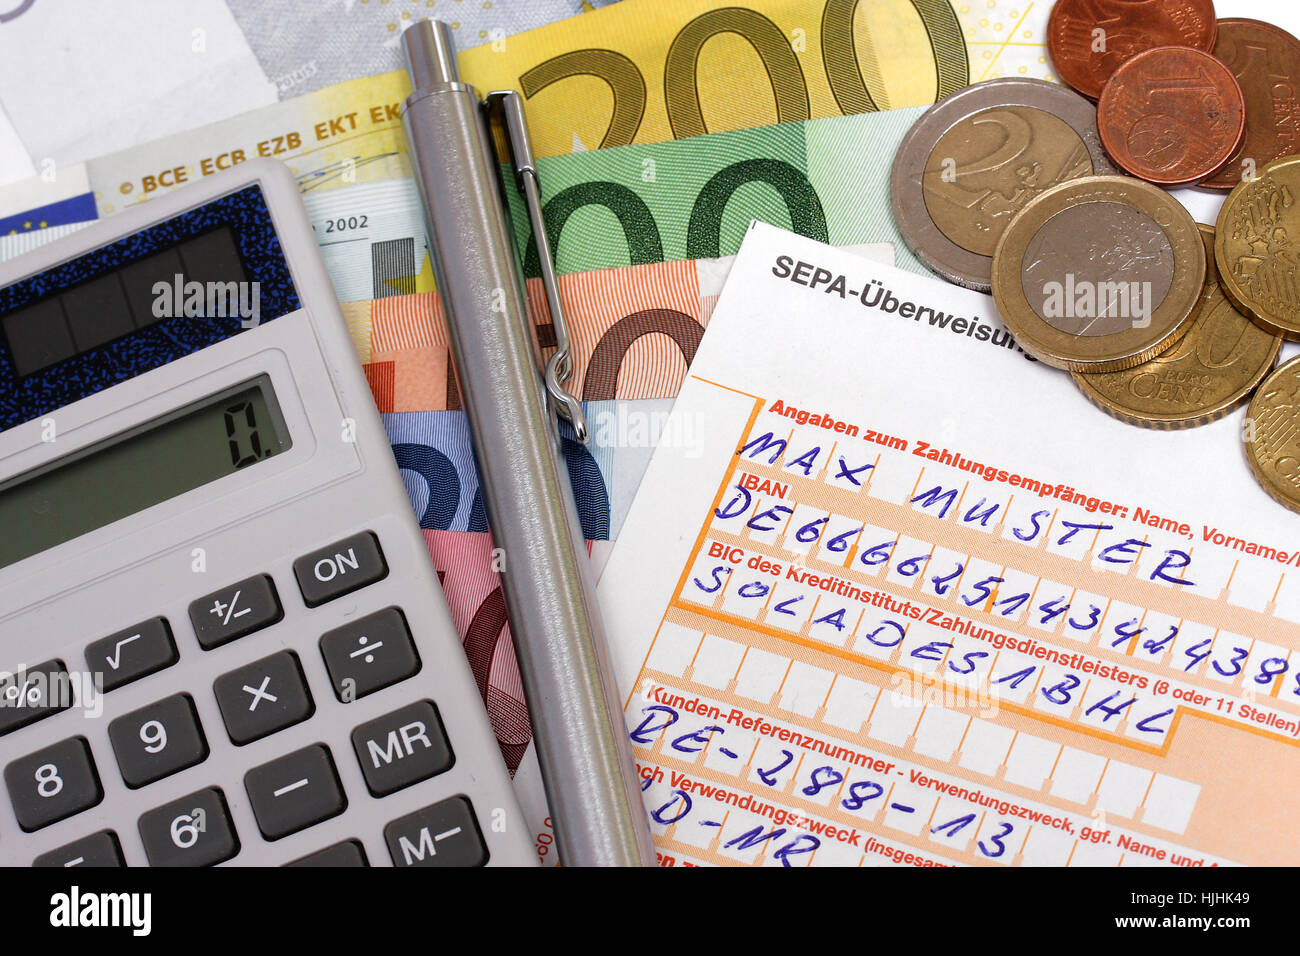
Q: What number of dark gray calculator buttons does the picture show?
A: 14